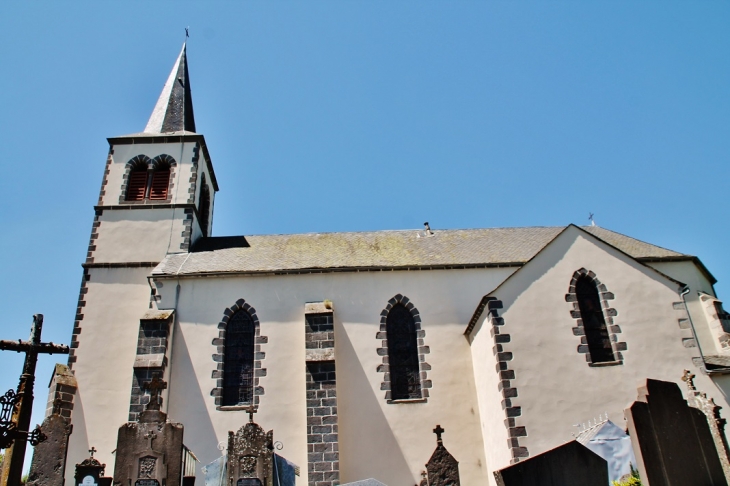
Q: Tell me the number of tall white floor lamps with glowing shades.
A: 0